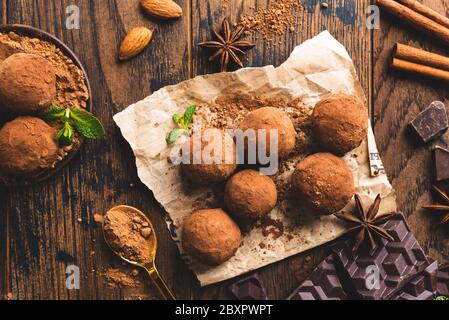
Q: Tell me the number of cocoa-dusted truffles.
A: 8